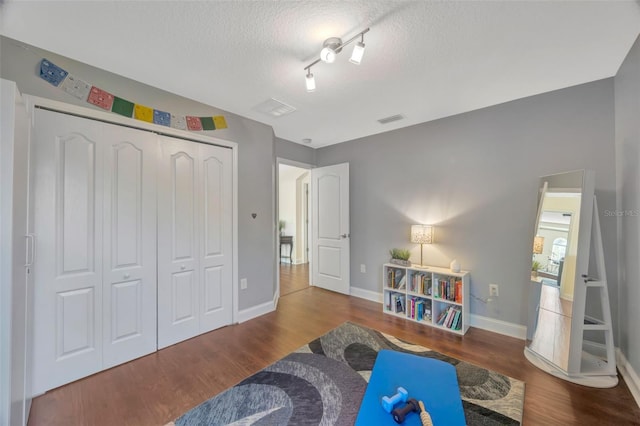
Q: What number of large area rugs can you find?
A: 1